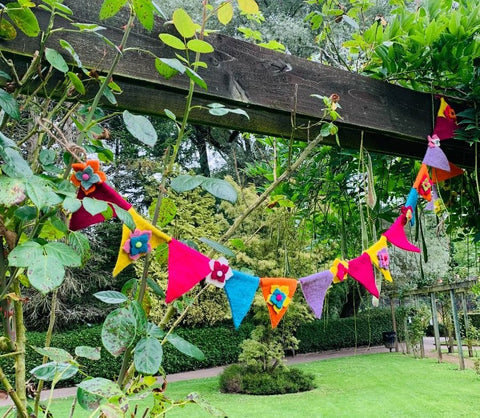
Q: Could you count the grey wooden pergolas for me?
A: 1